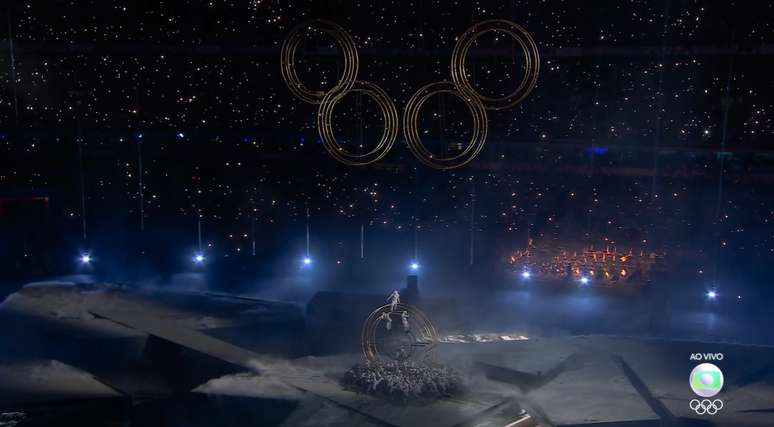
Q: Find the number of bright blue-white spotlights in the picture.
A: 7